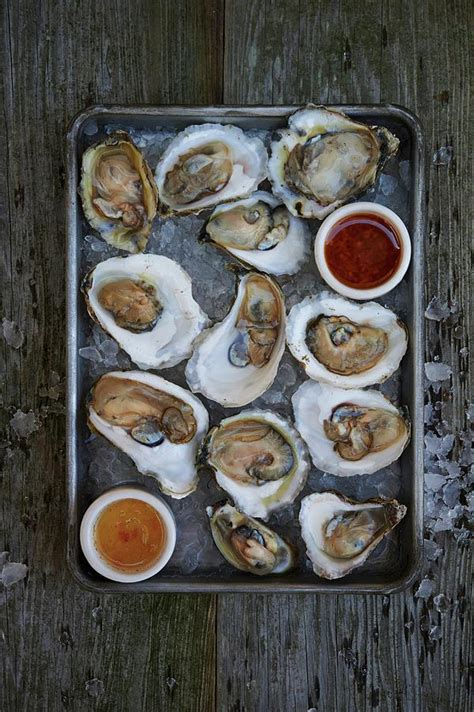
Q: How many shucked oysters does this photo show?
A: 12